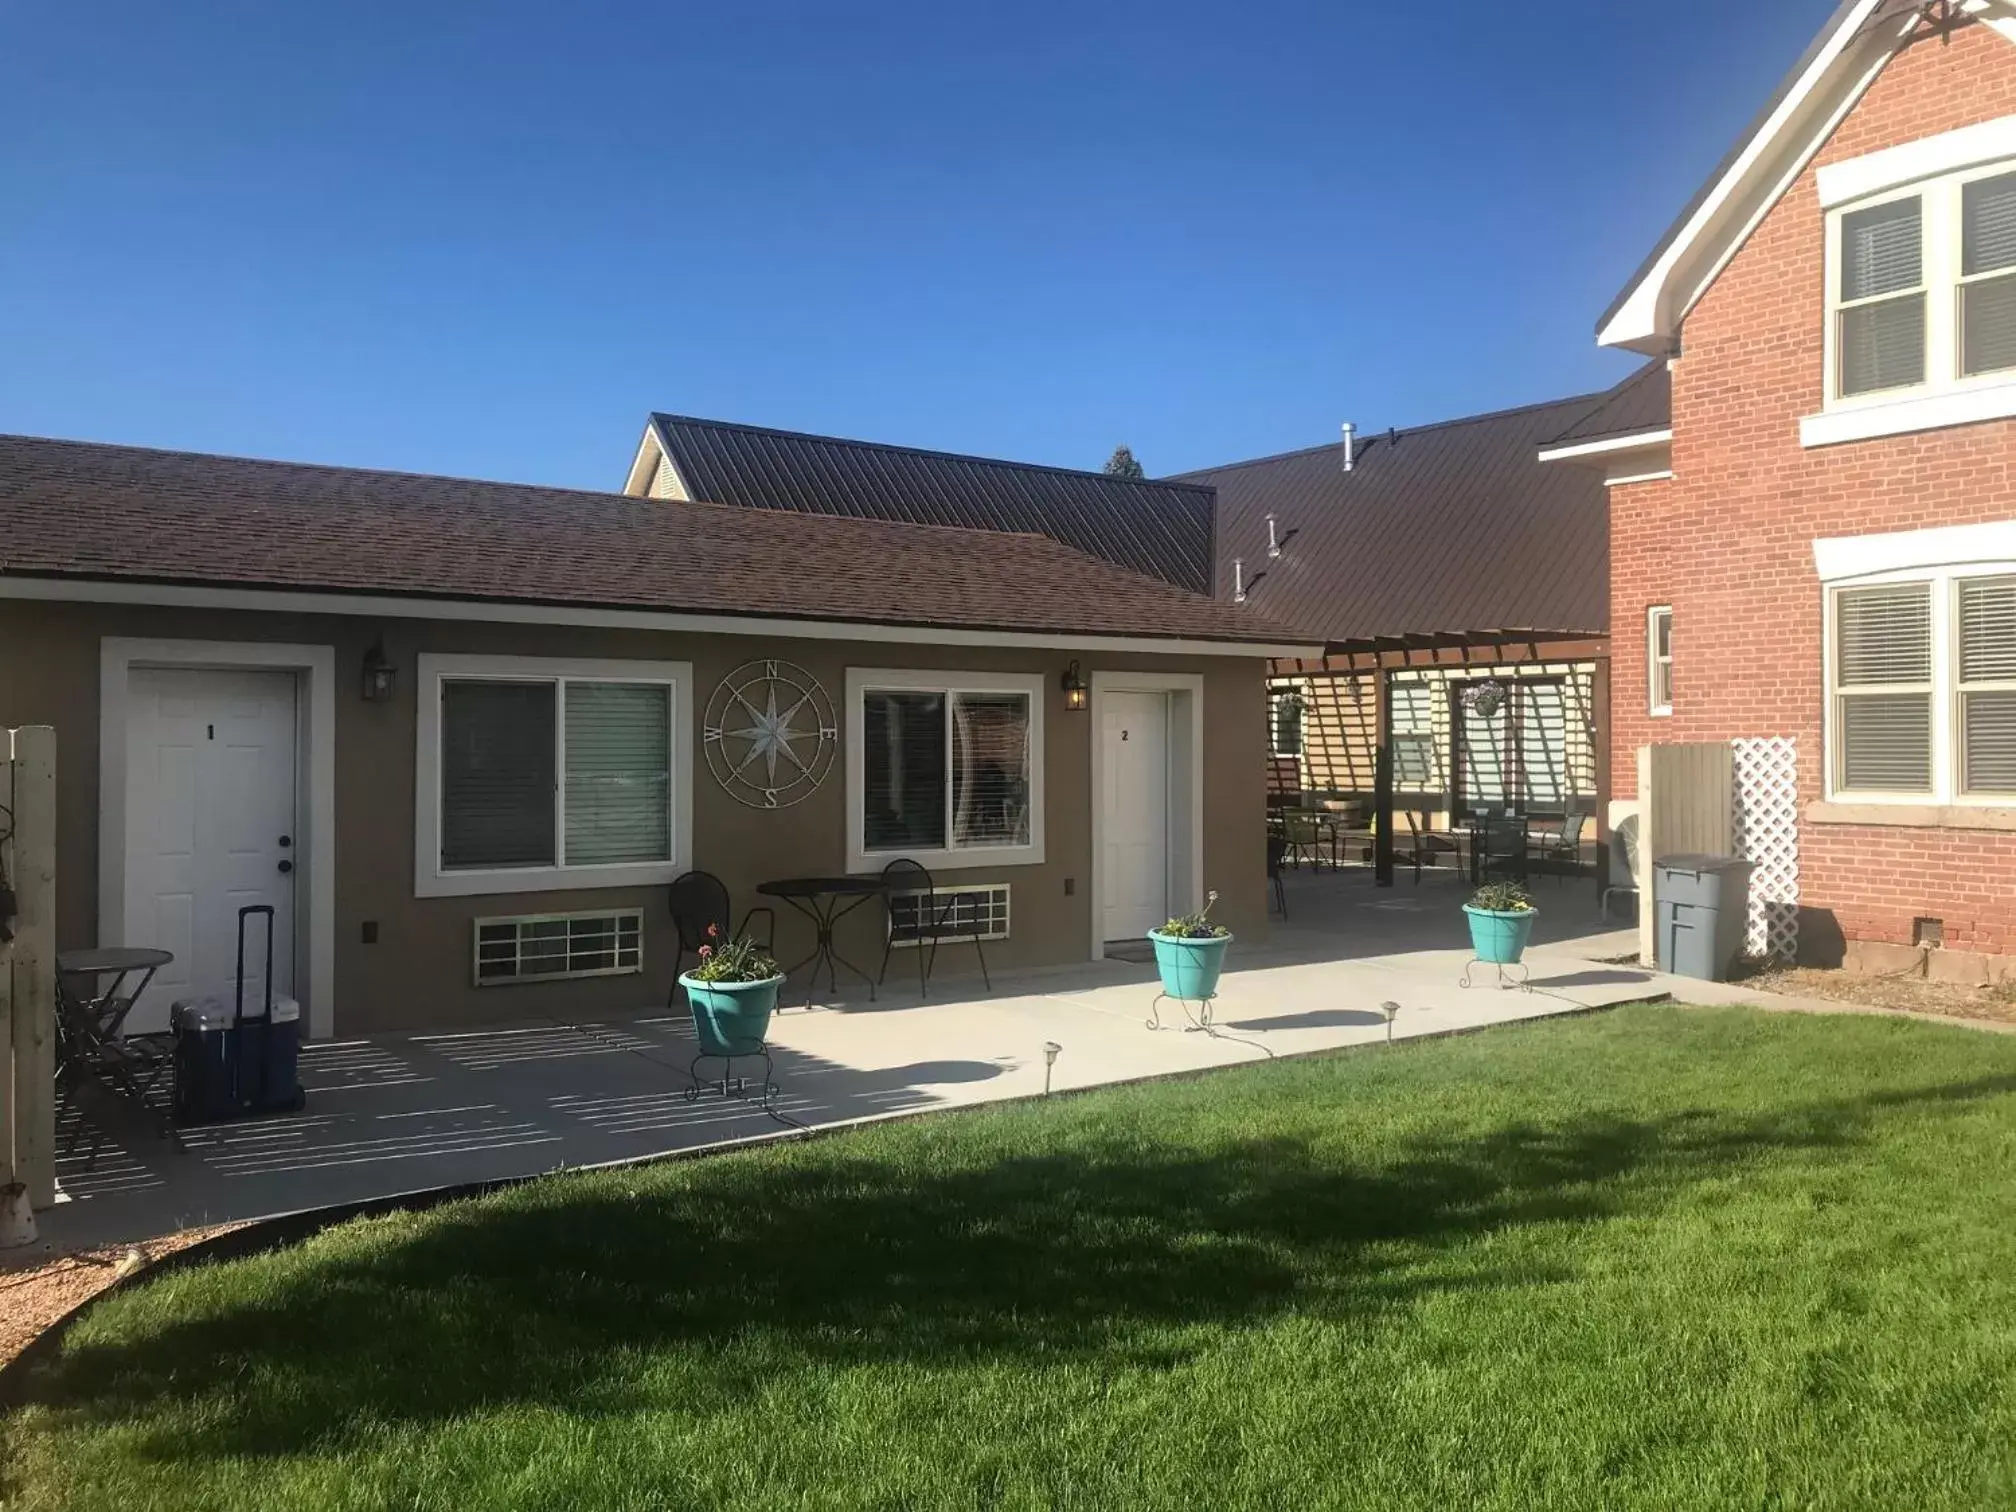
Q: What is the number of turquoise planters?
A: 3